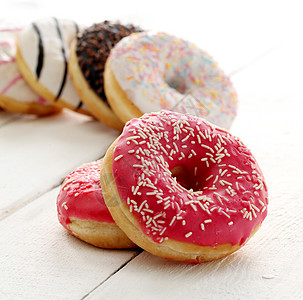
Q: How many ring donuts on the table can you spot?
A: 6